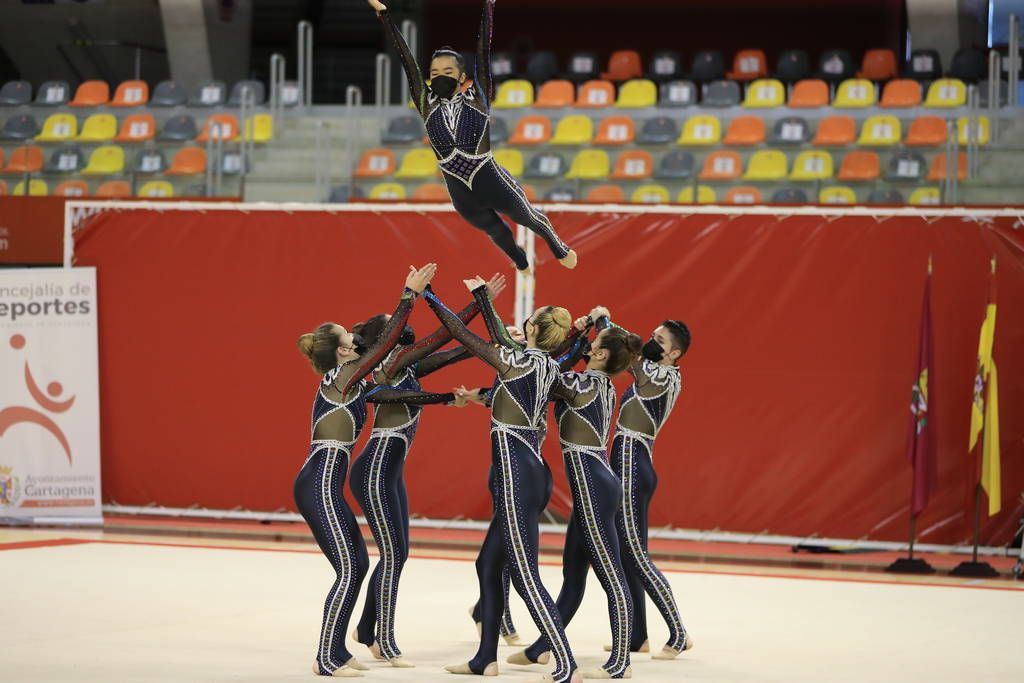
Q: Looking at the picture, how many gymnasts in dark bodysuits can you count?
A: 7